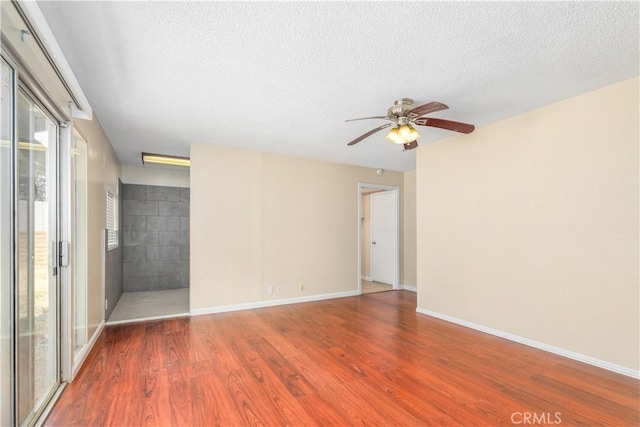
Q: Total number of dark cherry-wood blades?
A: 5